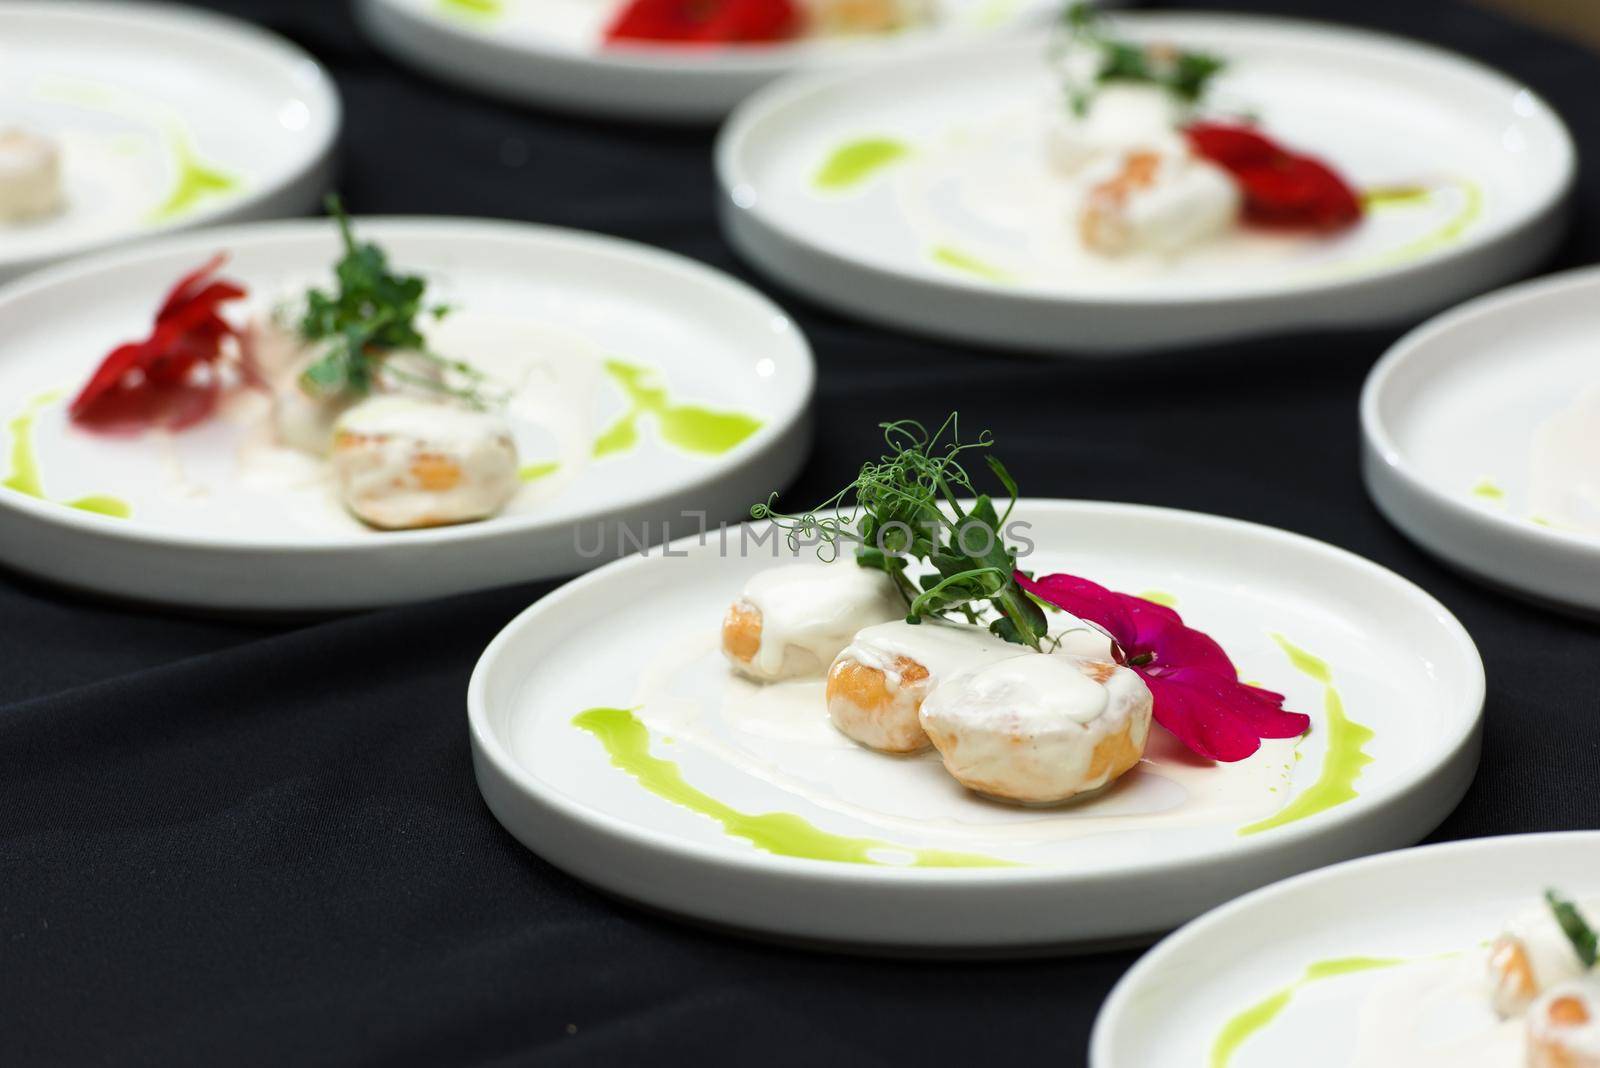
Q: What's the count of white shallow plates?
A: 7